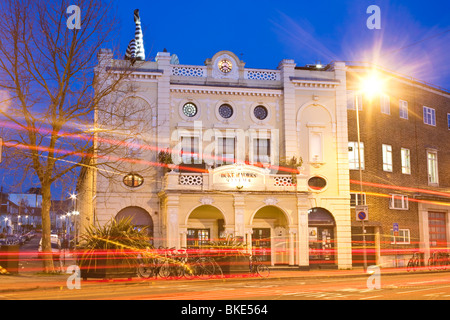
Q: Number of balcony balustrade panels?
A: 2